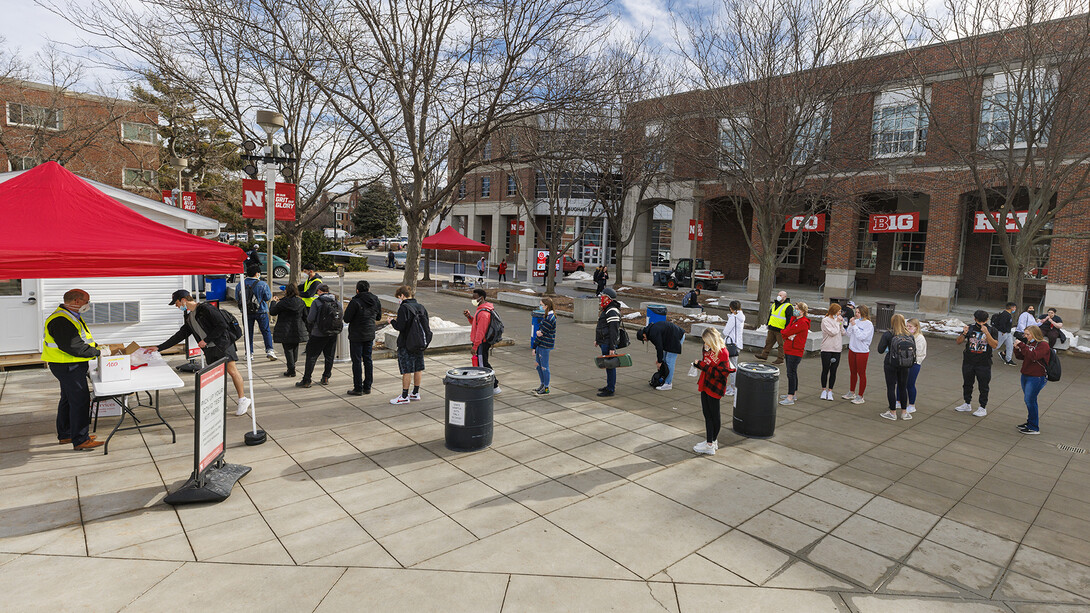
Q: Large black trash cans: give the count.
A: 2